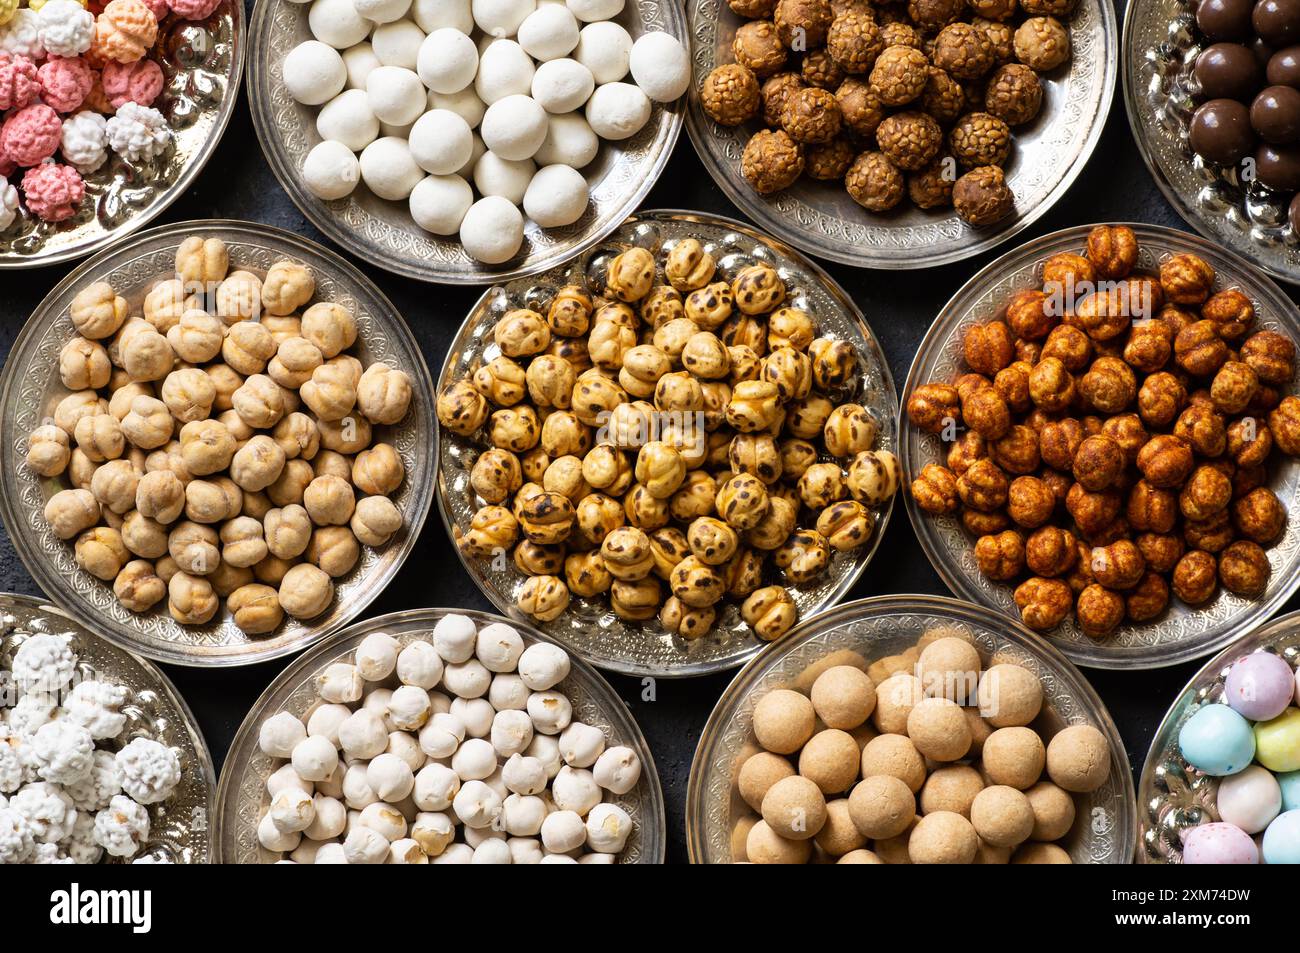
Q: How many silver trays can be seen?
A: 11